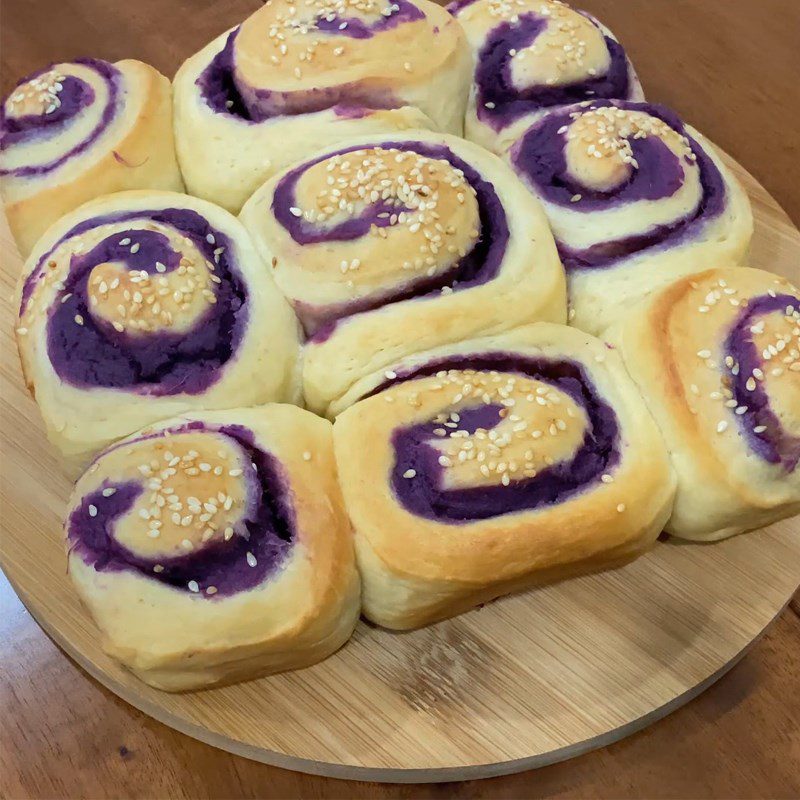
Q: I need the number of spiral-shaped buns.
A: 9